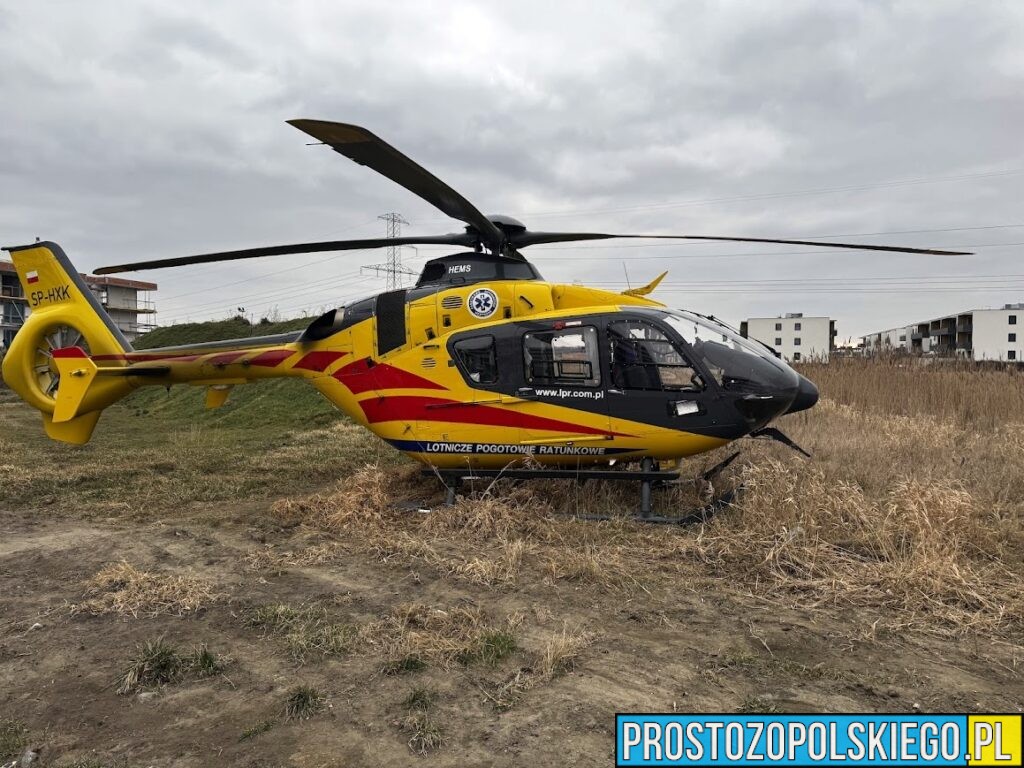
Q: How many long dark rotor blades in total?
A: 3